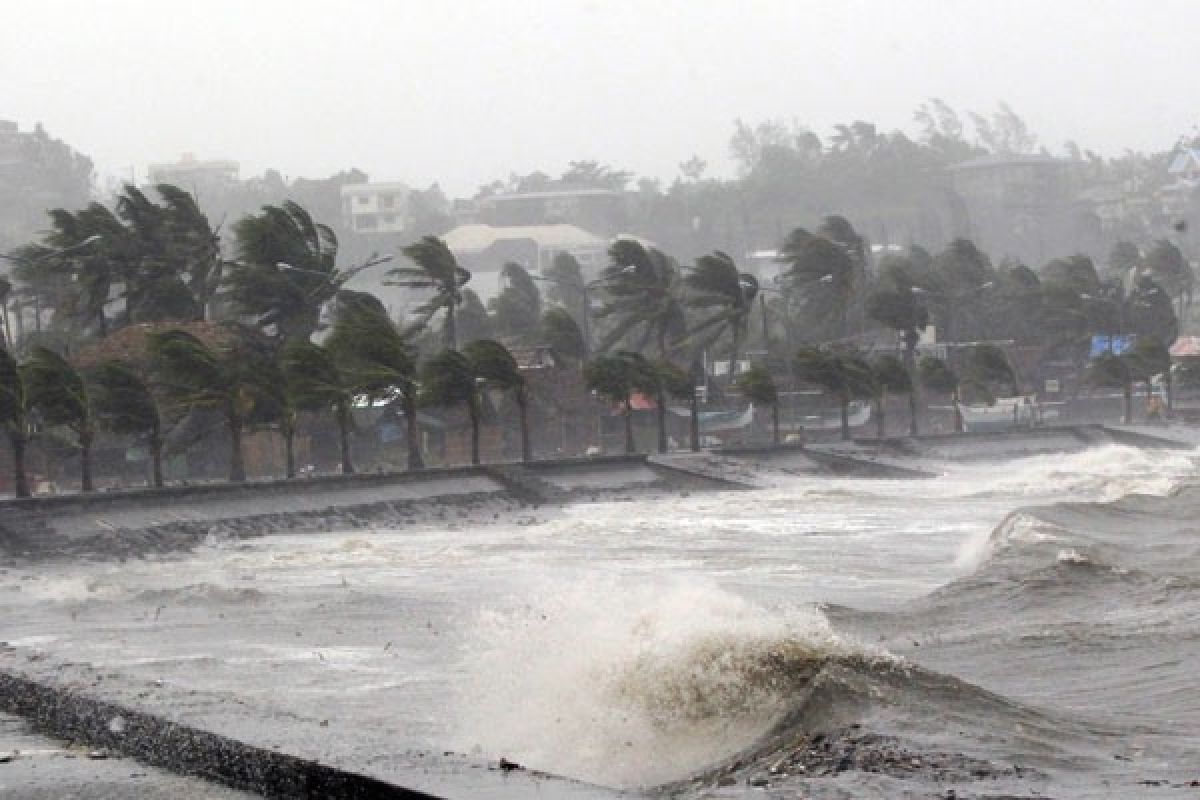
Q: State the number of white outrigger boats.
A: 3